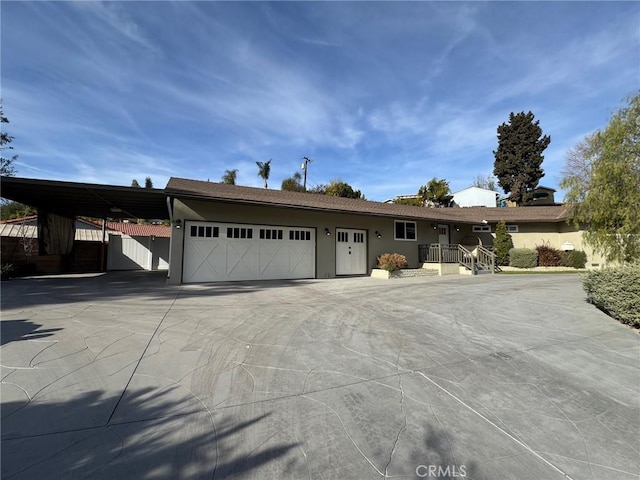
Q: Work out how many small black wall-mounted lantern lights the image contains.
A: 5